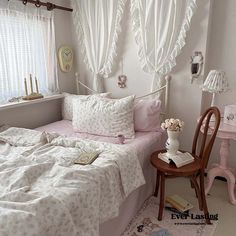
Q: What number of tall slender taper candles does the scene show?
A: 3